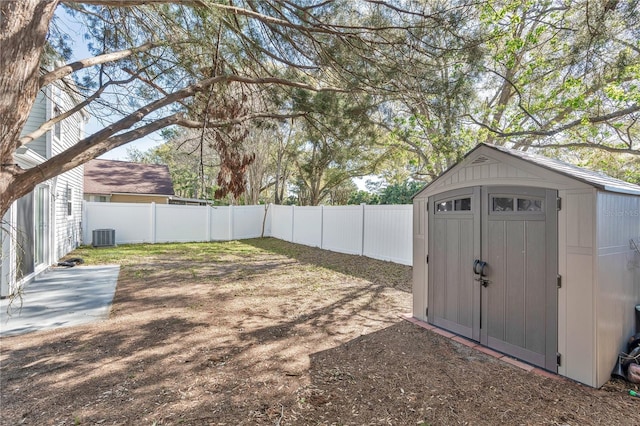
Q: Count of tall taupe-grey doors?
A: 2